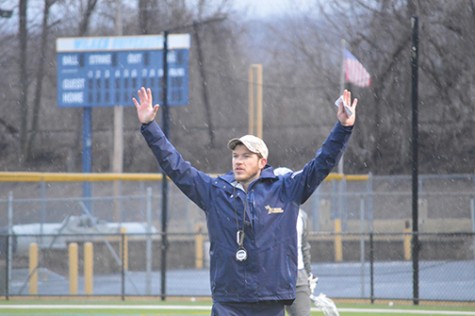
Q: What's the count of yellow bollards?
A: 7